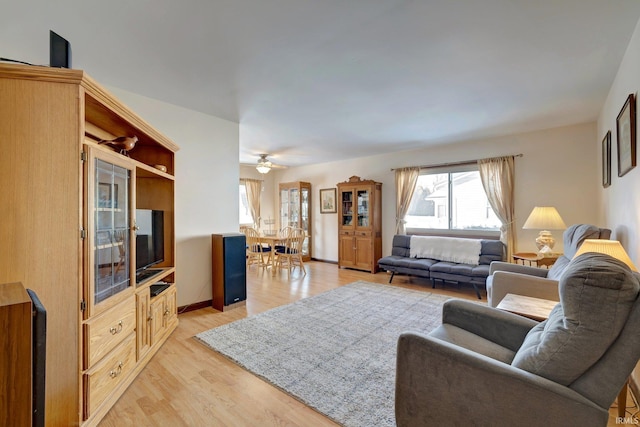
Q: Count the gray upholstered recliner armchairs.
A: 2